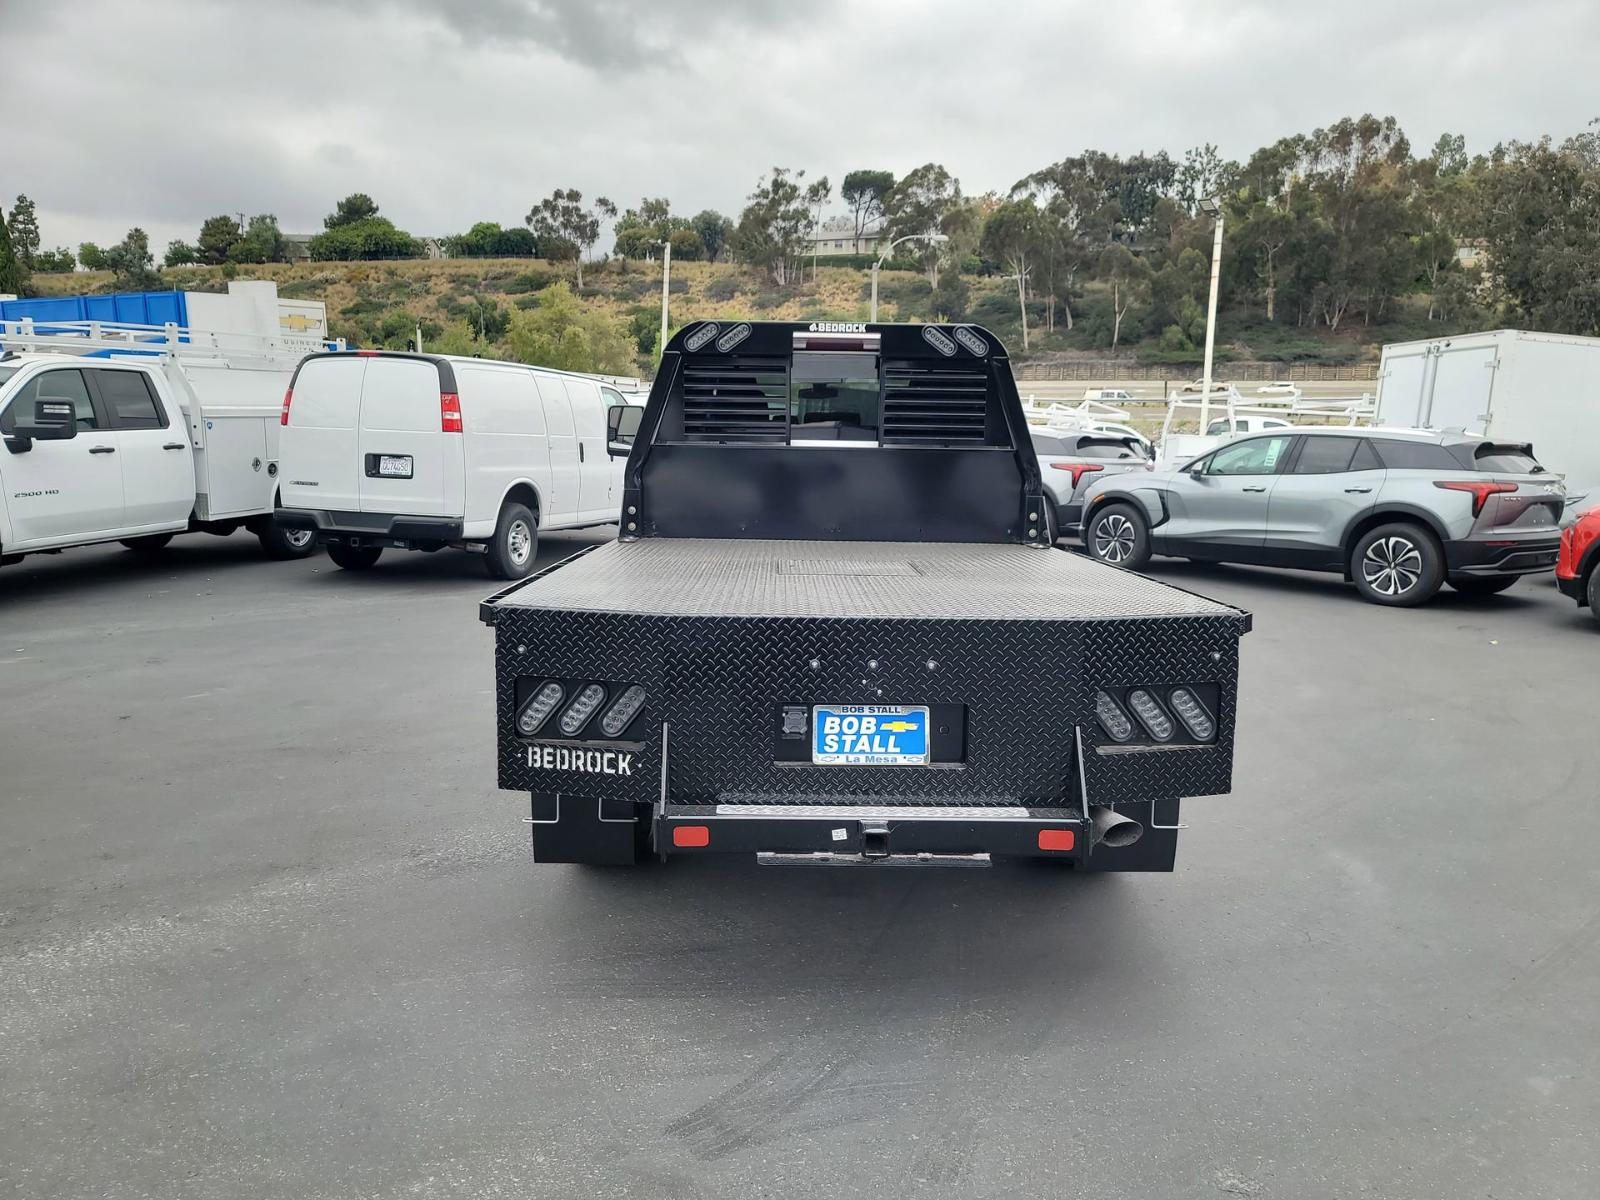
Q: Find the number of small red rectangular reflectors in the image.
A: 2